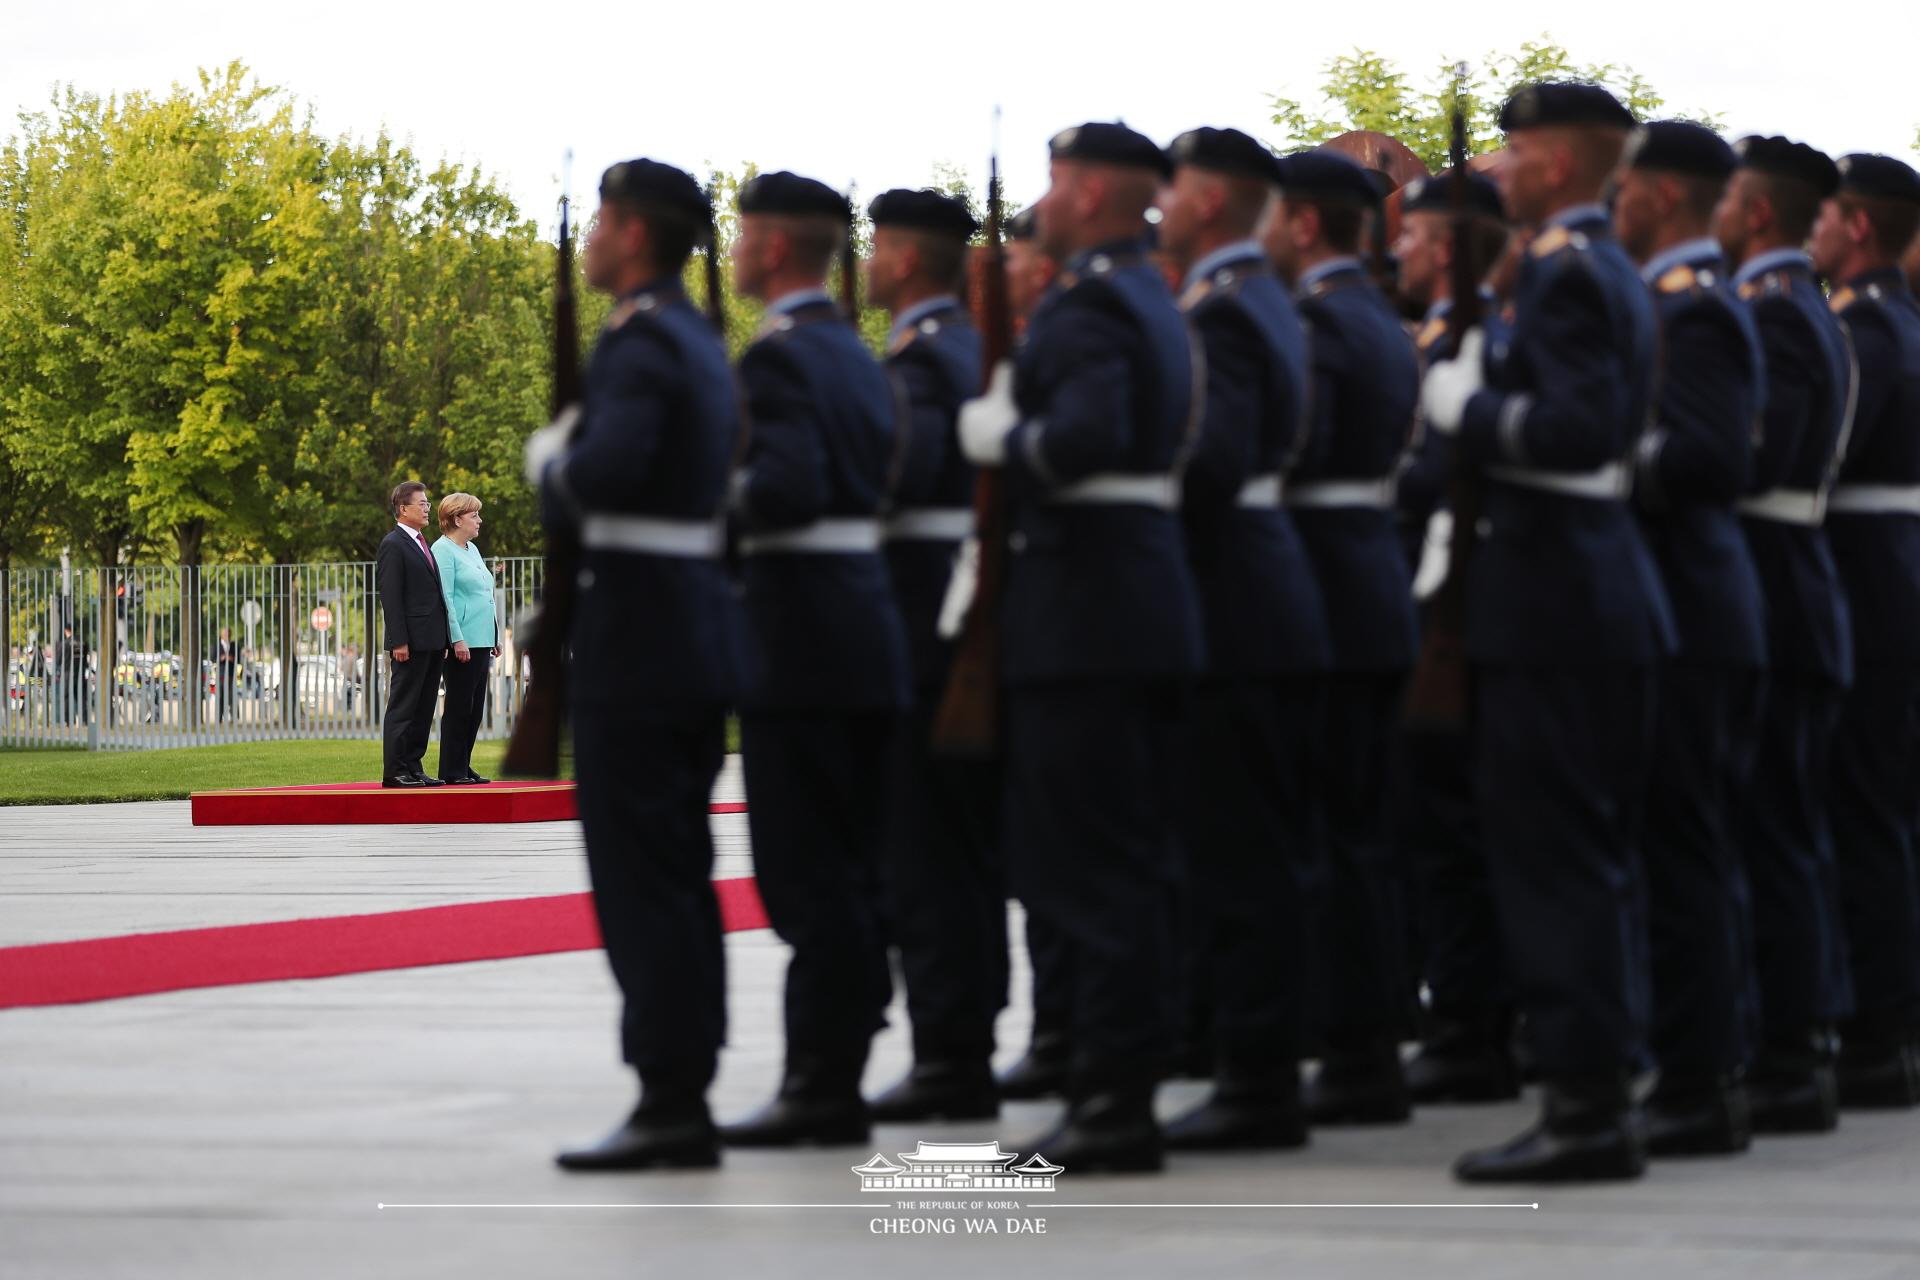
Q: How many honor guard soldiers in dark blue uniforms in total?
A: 12